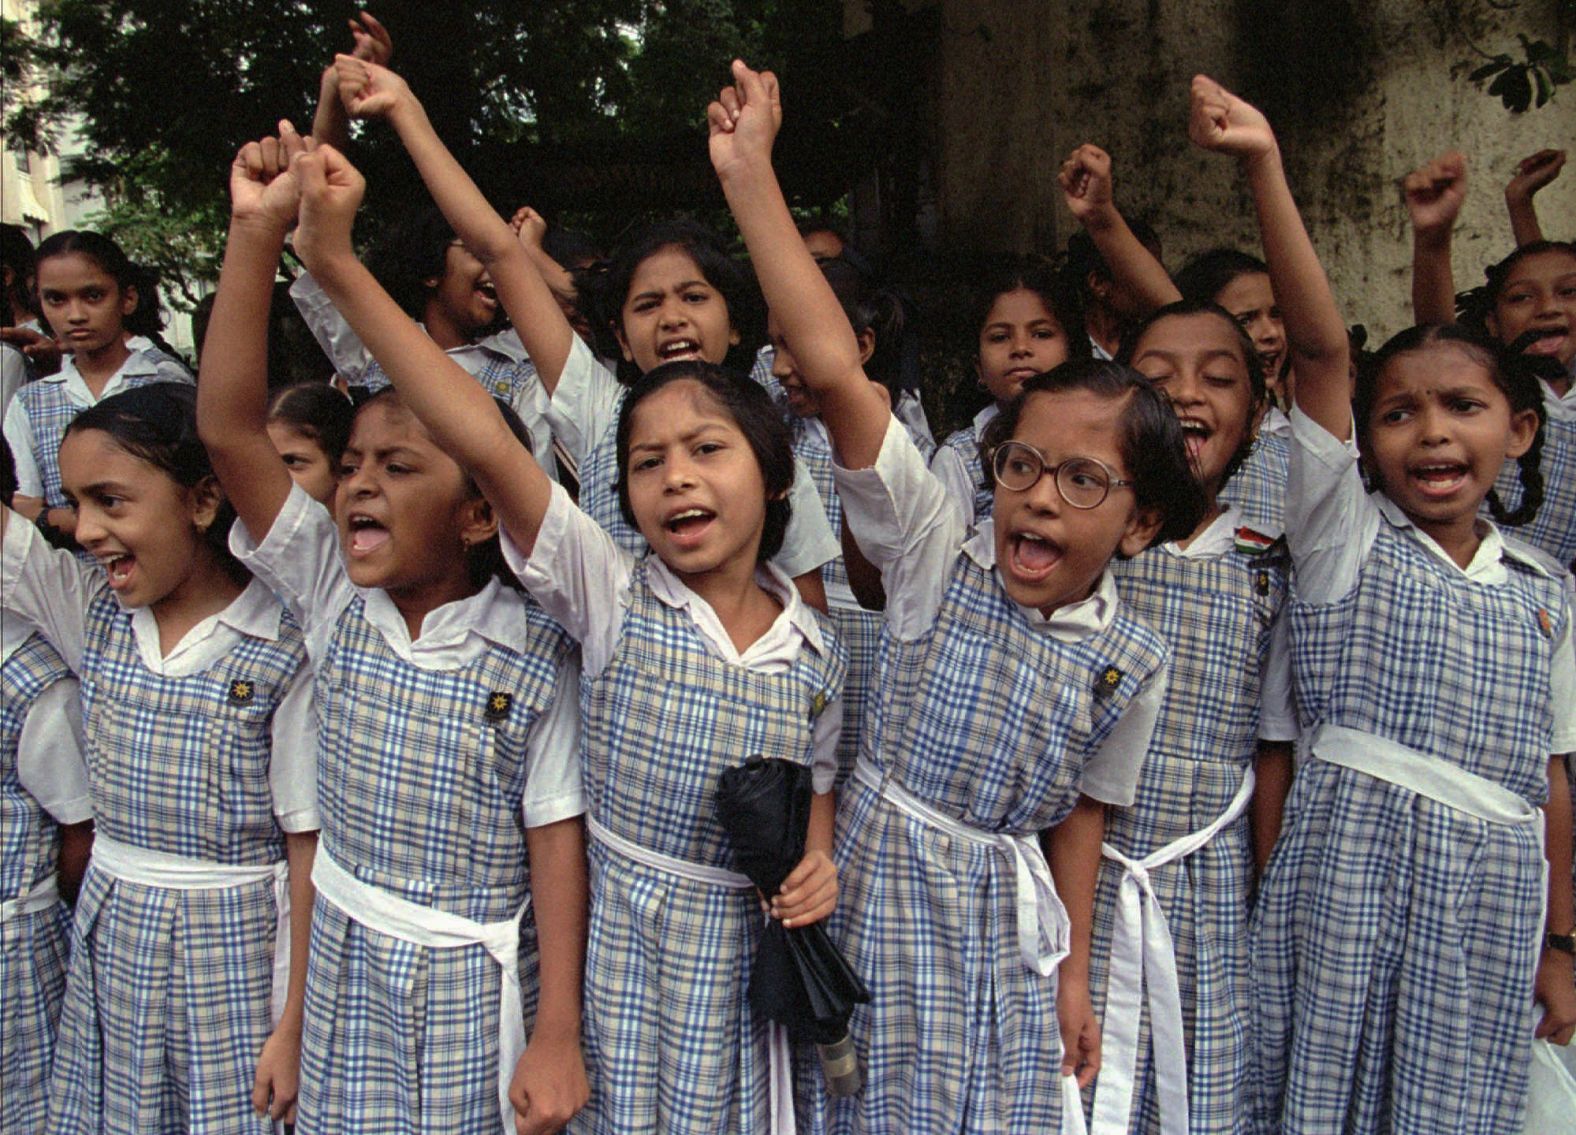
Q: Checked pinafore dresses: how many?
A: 14